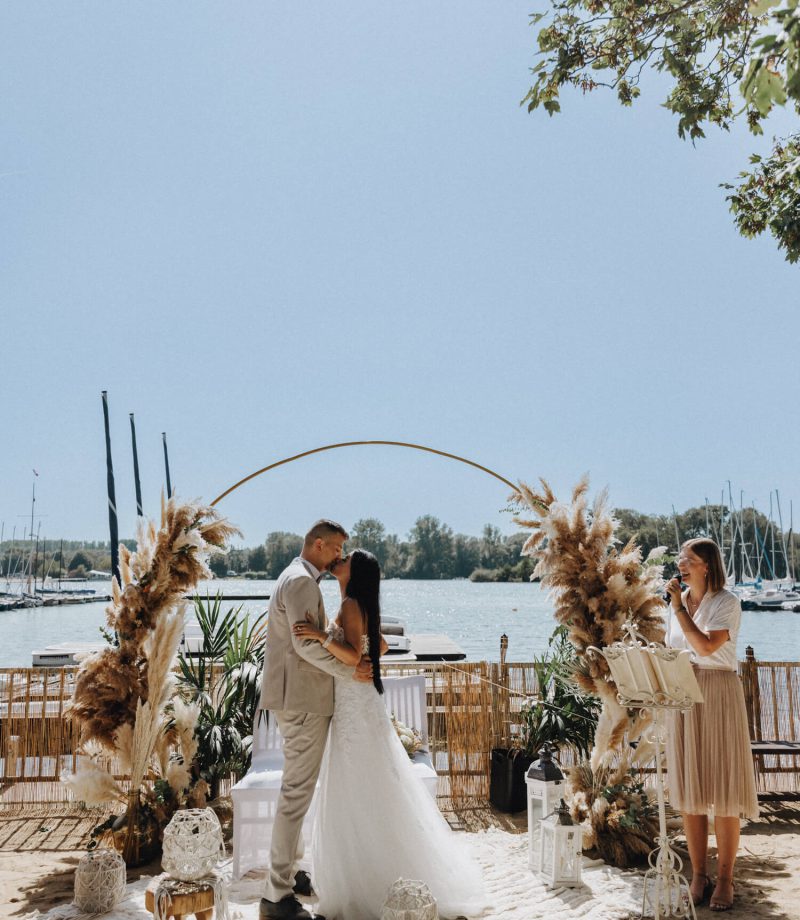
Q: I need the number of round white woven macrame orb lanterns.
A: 3